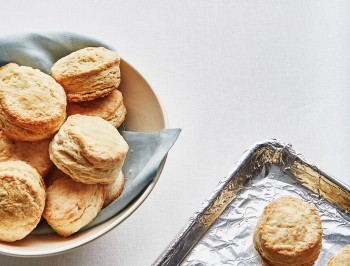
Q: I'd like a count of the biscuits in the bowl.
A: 8